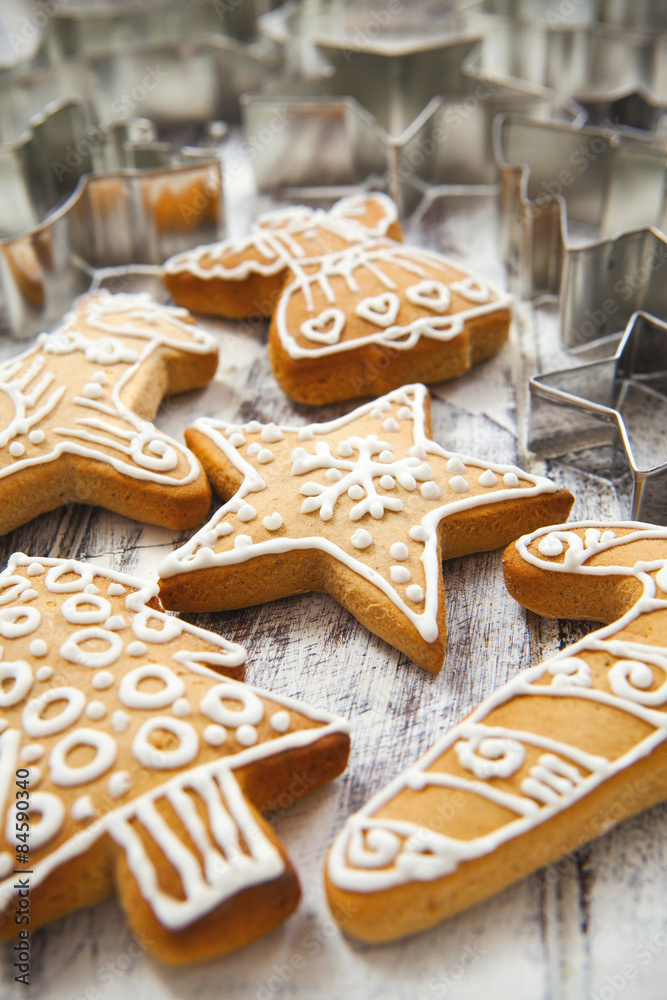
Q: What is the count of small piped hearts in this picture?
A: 4